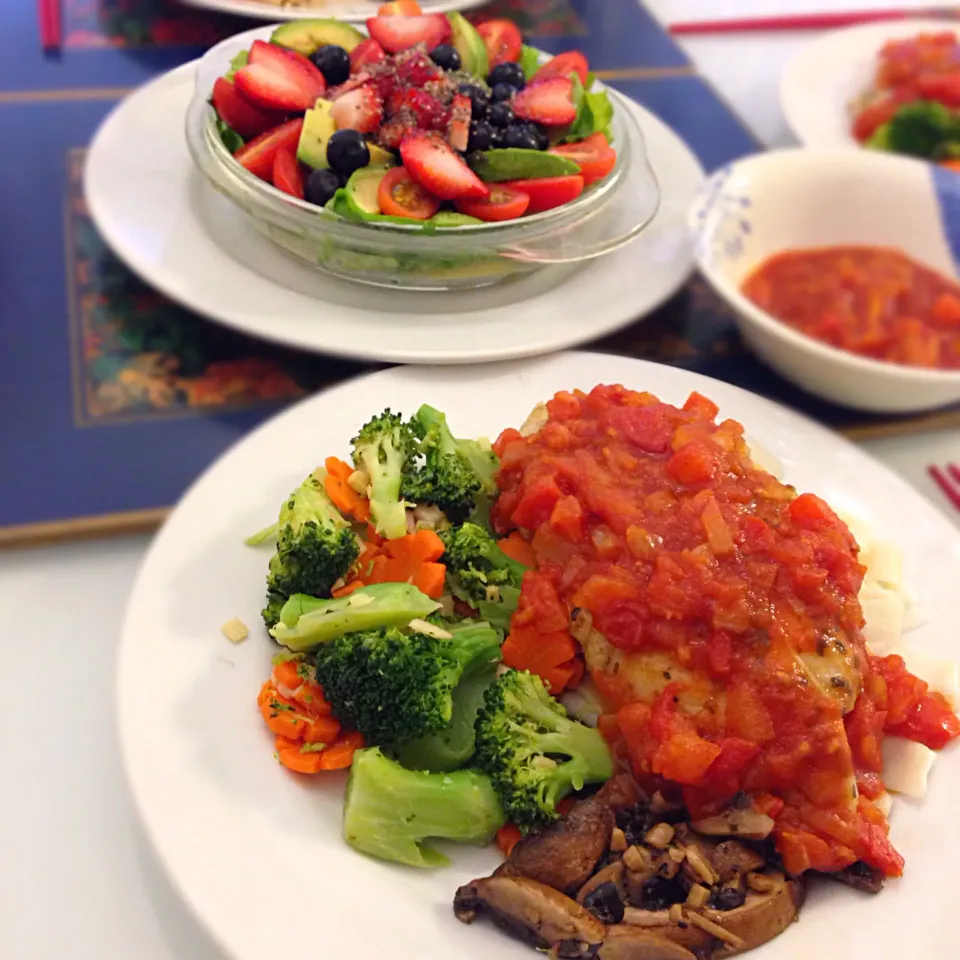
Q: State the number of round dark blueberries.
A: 11